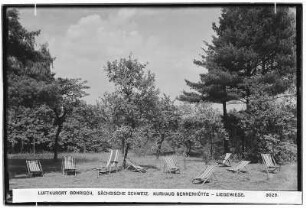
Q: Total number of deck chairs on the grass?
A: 9